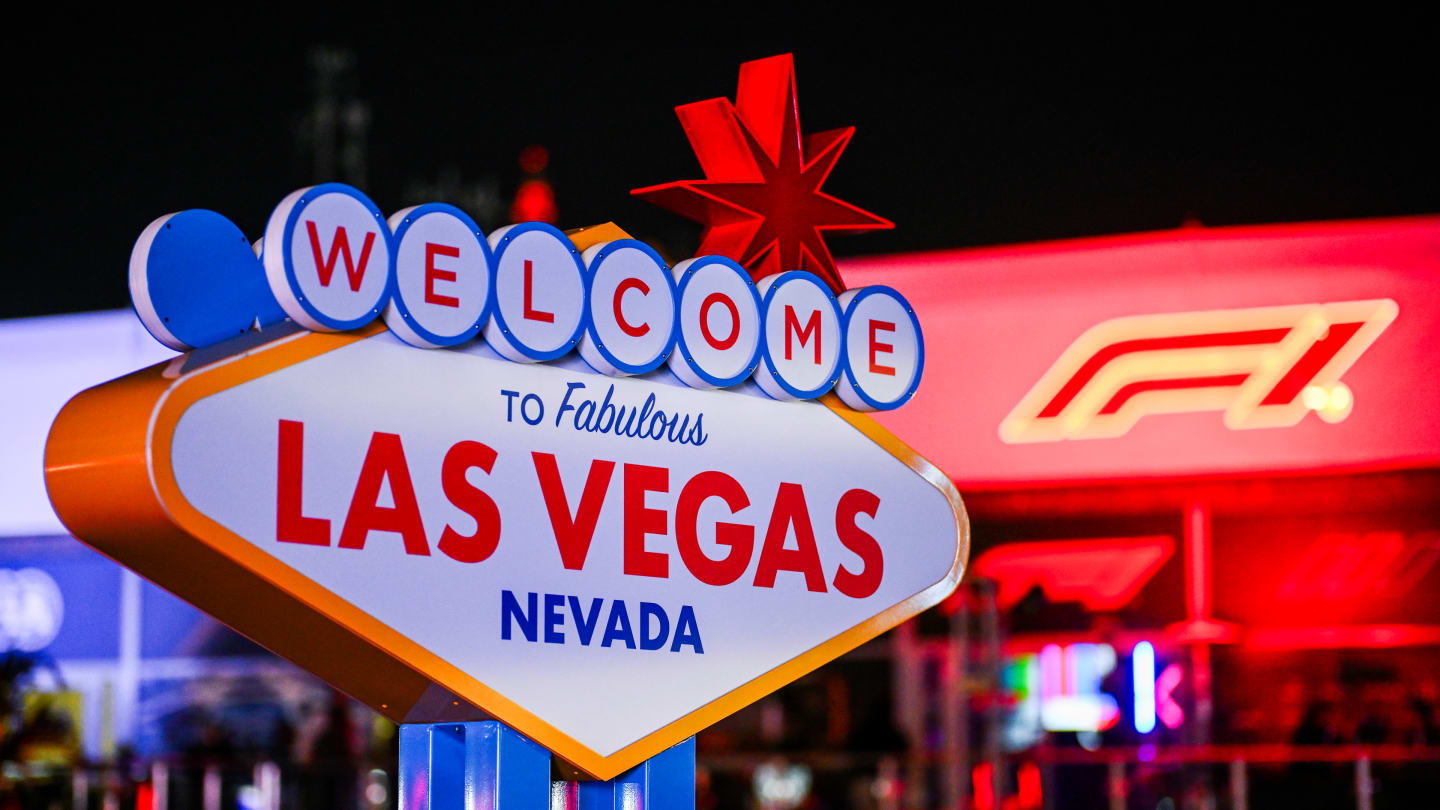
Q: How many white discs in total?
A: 7